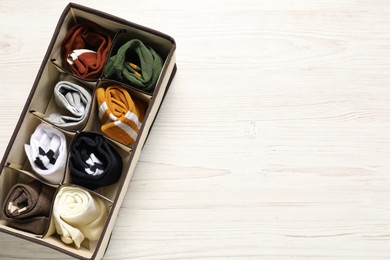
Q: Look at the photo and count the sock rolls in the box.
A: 8